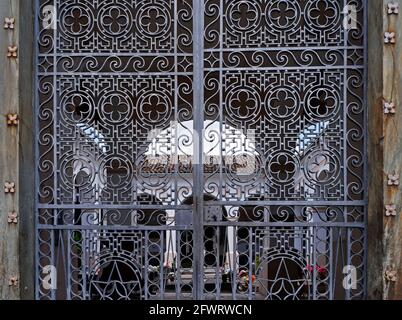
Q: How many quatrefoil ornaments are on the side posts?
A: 12